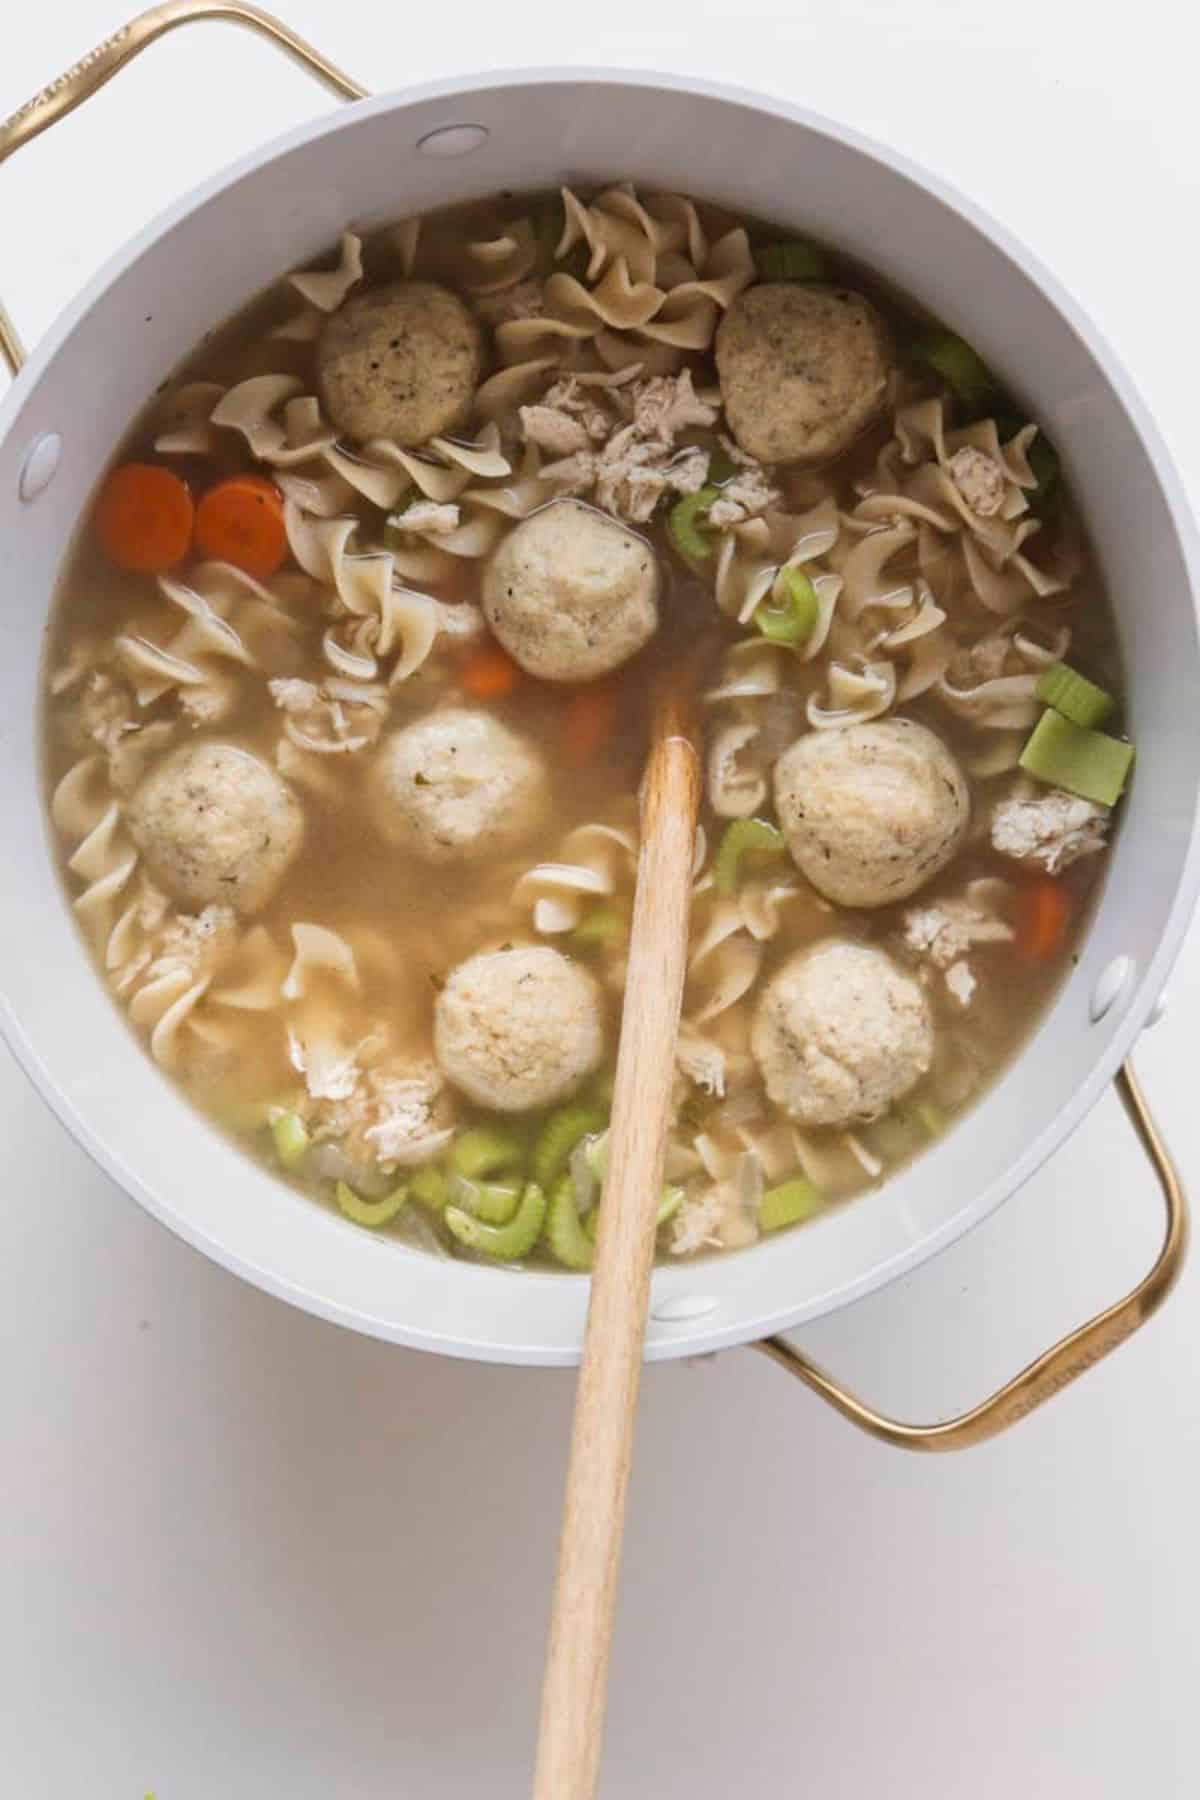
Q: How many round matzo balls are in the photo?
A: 8